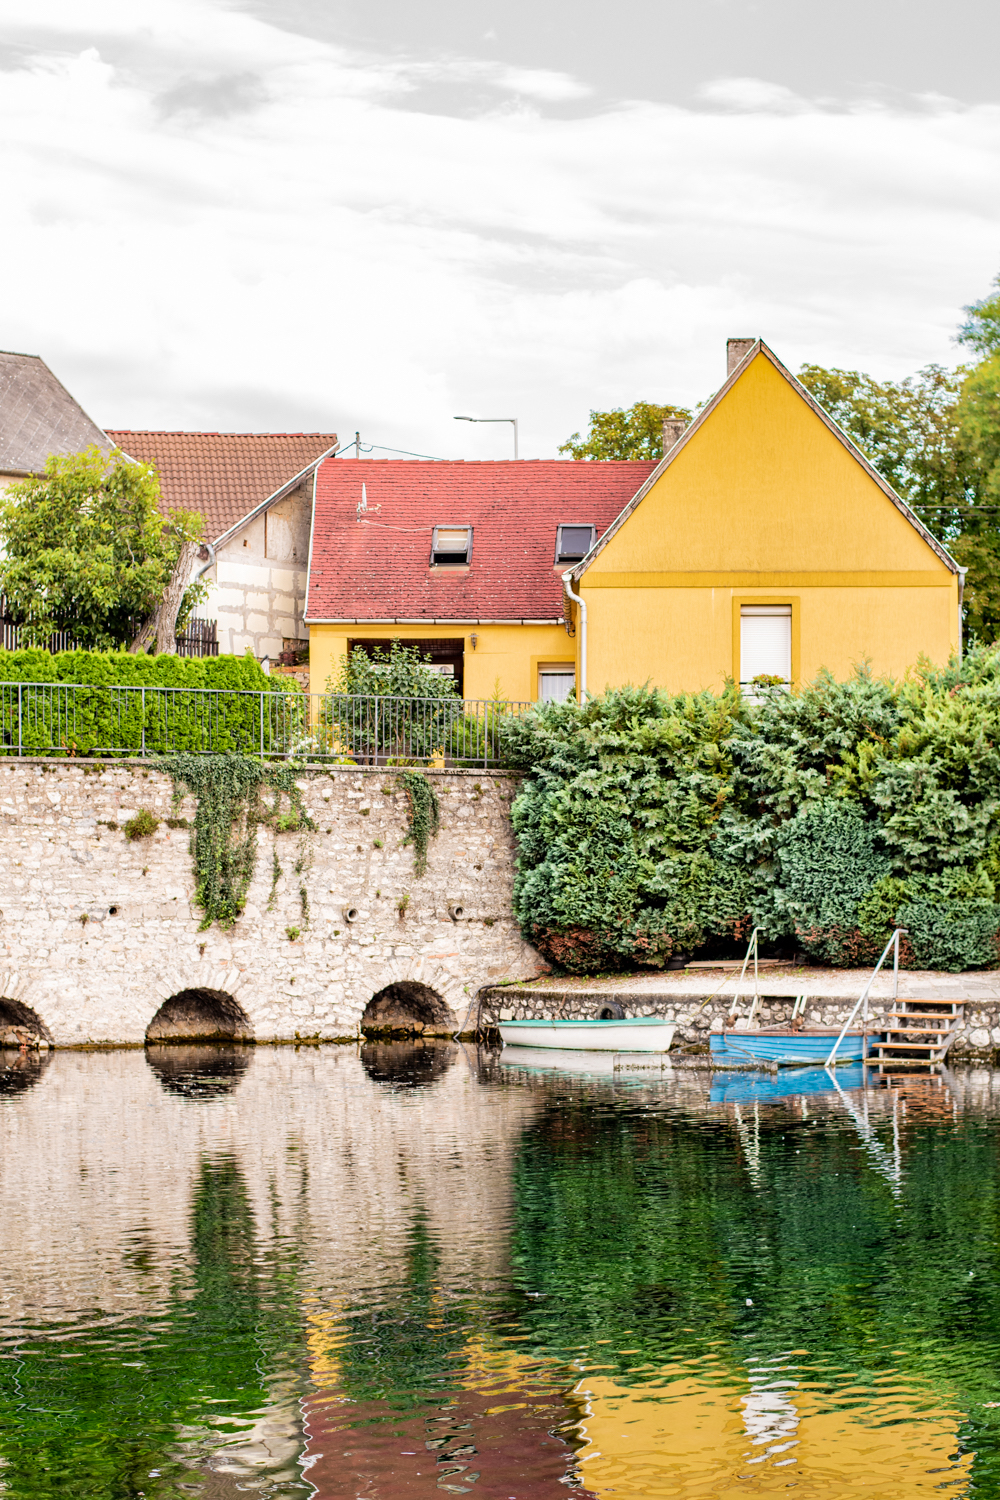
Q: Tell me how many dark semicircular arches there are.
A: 3